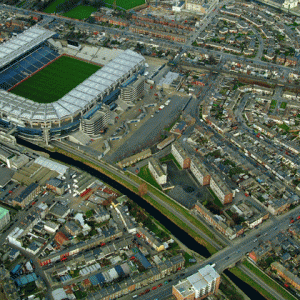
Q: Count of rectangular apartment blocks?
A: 4